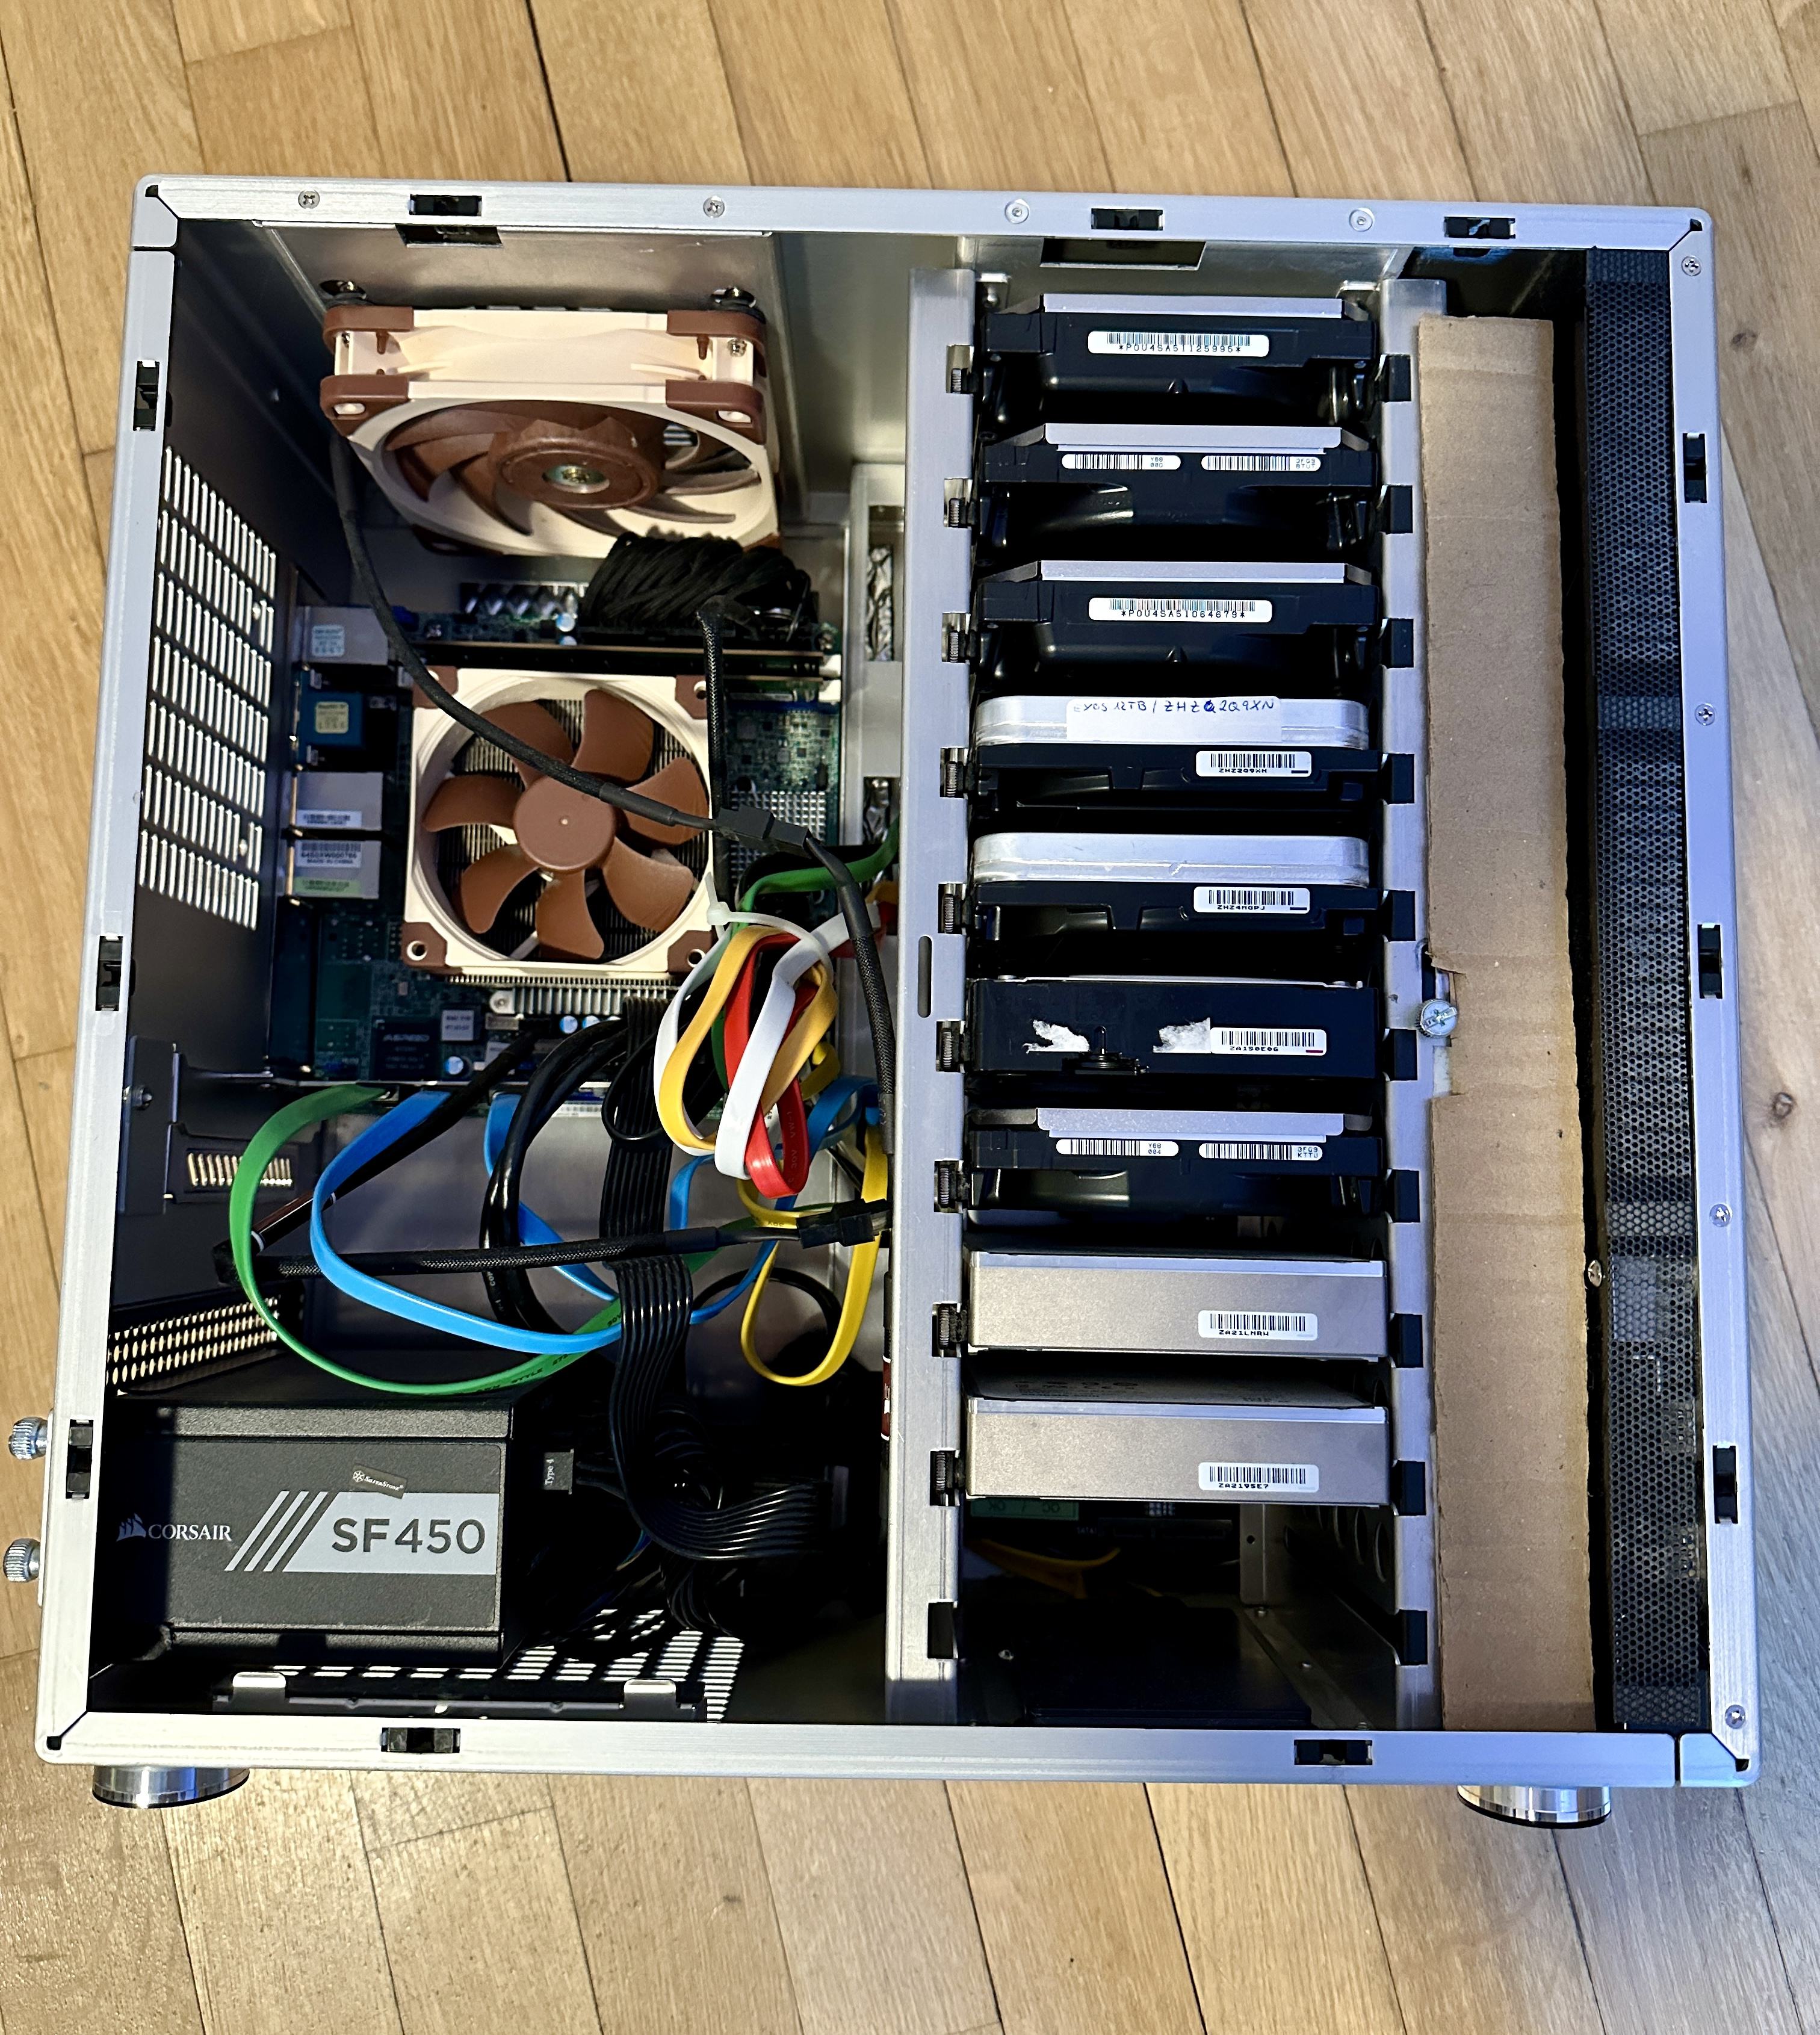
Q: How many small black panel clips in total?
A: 11